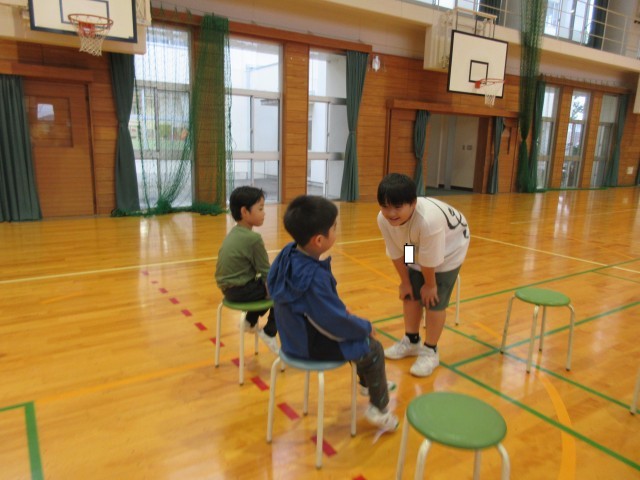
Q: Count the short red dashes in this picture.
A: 12